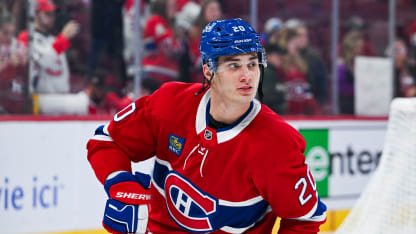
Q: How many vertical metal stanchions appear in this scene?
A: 5